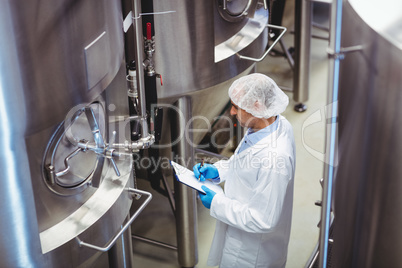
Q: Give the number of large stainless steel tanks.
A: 3